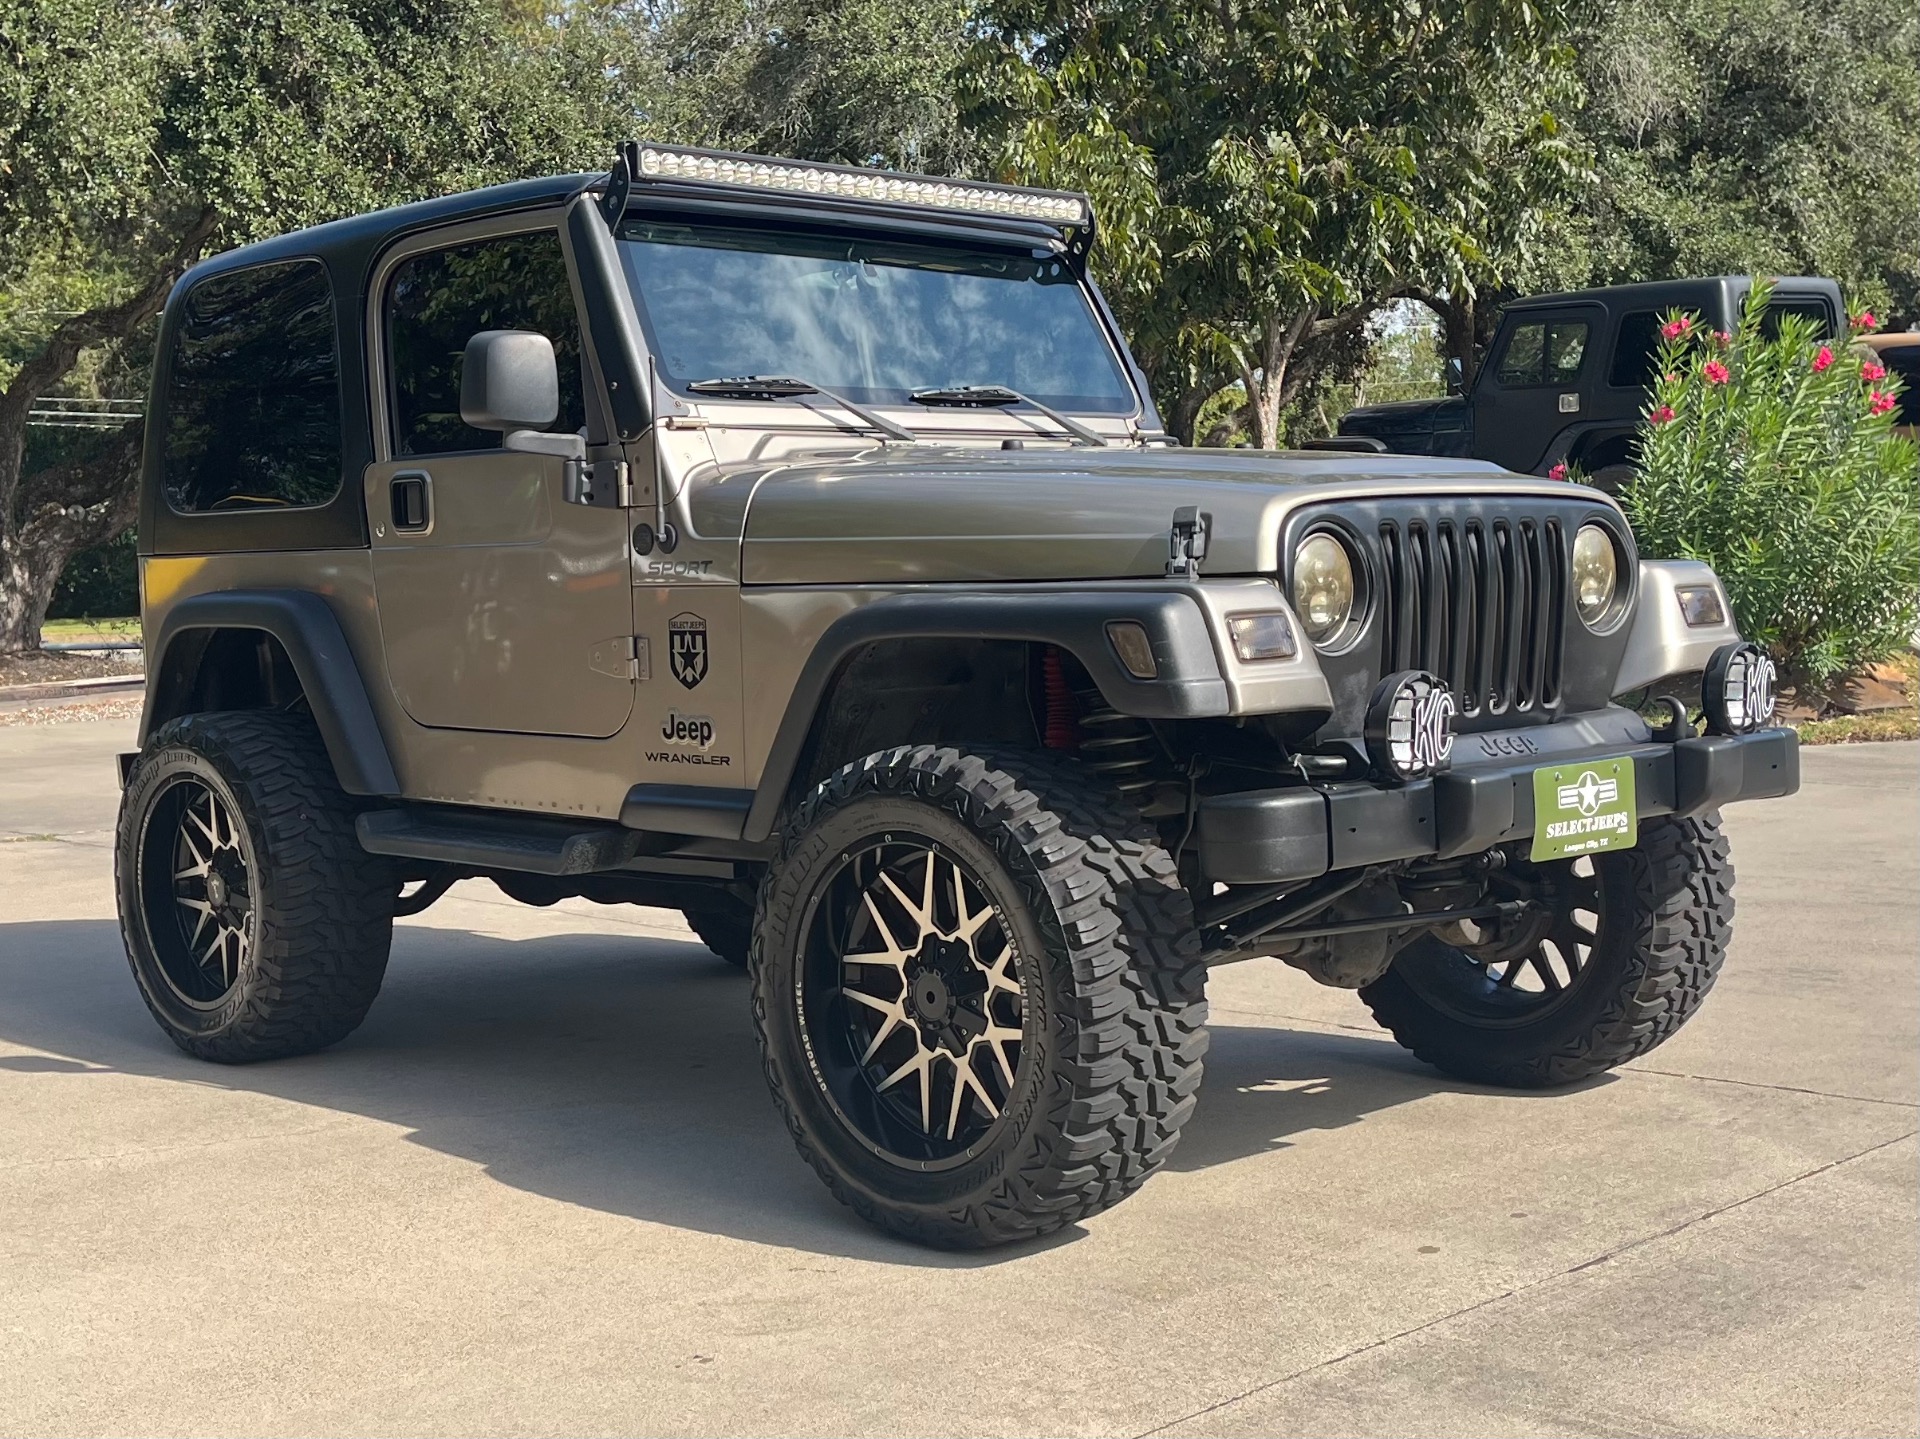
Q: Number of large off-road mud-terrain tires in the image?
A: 4